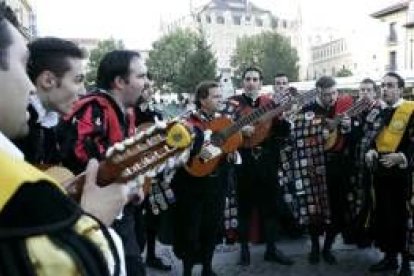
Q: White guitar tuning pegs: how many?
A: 12